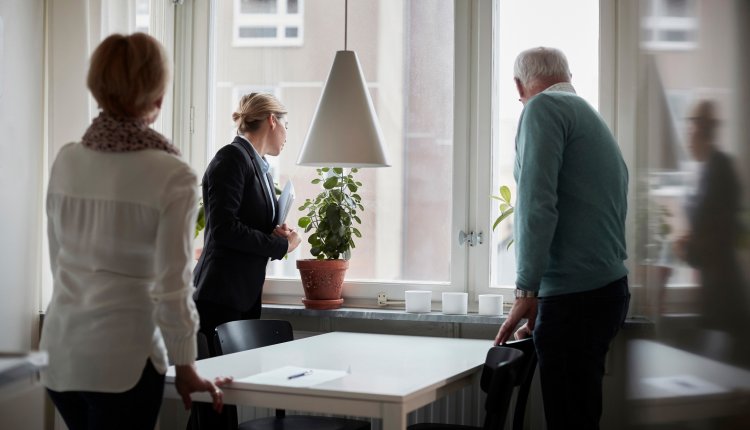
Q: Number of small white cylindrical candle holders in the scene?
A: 3